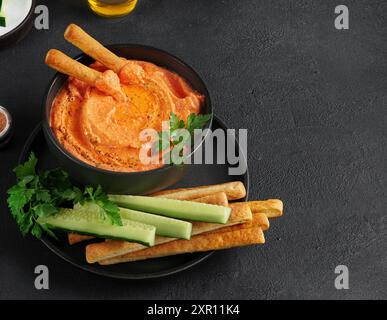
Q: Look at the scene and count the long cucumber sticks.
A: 3